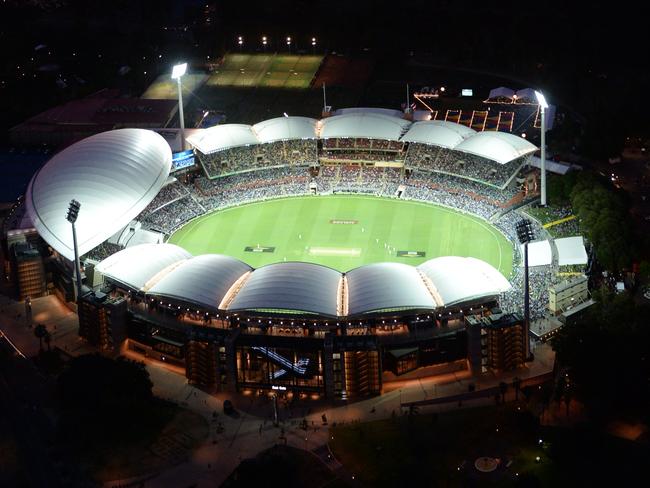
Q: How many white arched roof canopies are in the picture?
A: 11